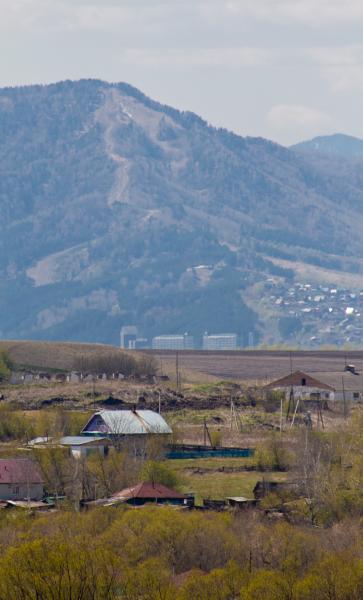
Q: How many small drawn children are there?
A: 0